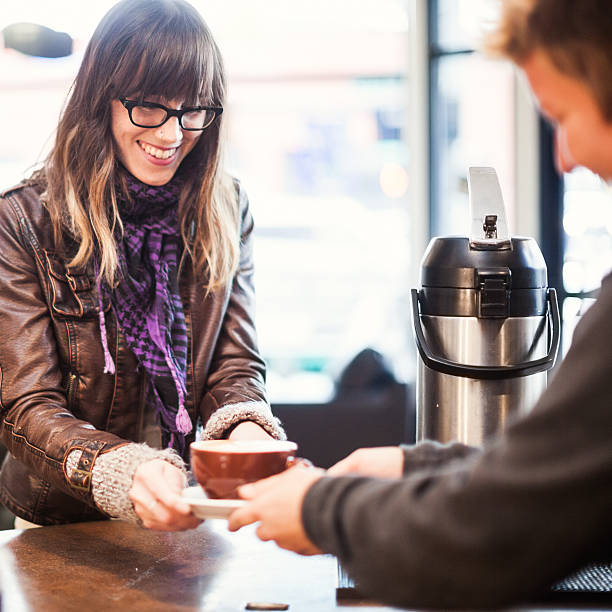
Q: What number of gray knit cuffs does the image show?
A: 2